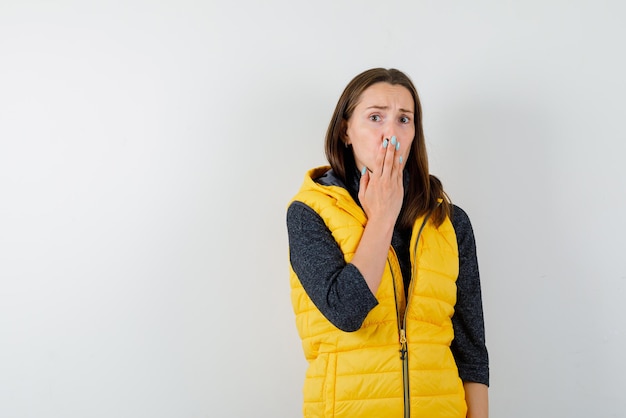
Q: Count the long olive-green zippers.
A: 1